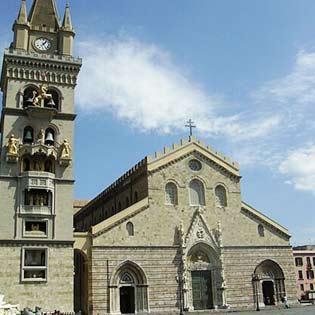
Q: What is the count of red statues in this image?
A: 0